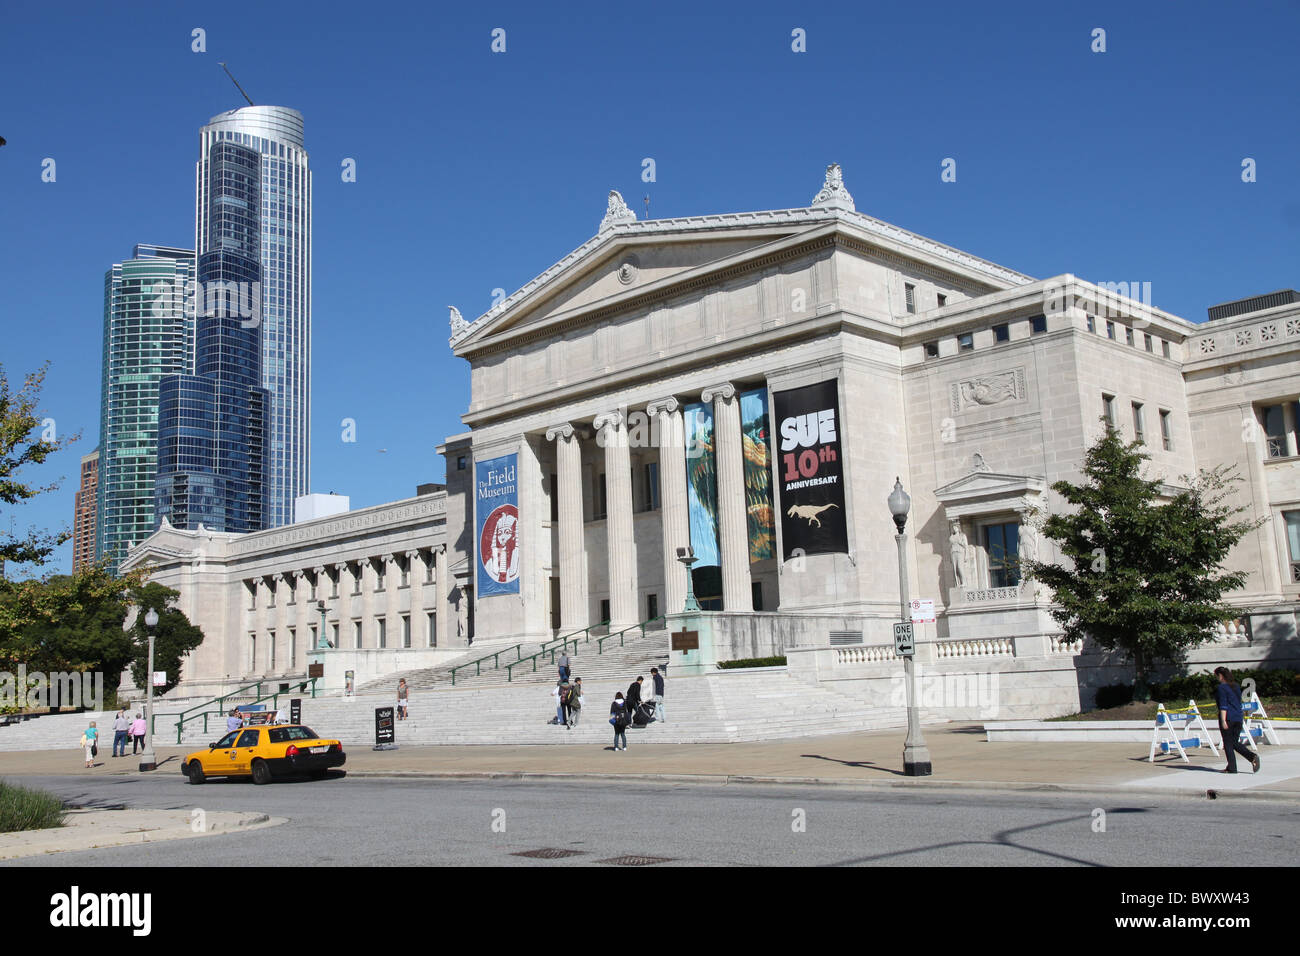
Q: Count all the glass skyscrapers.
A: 2